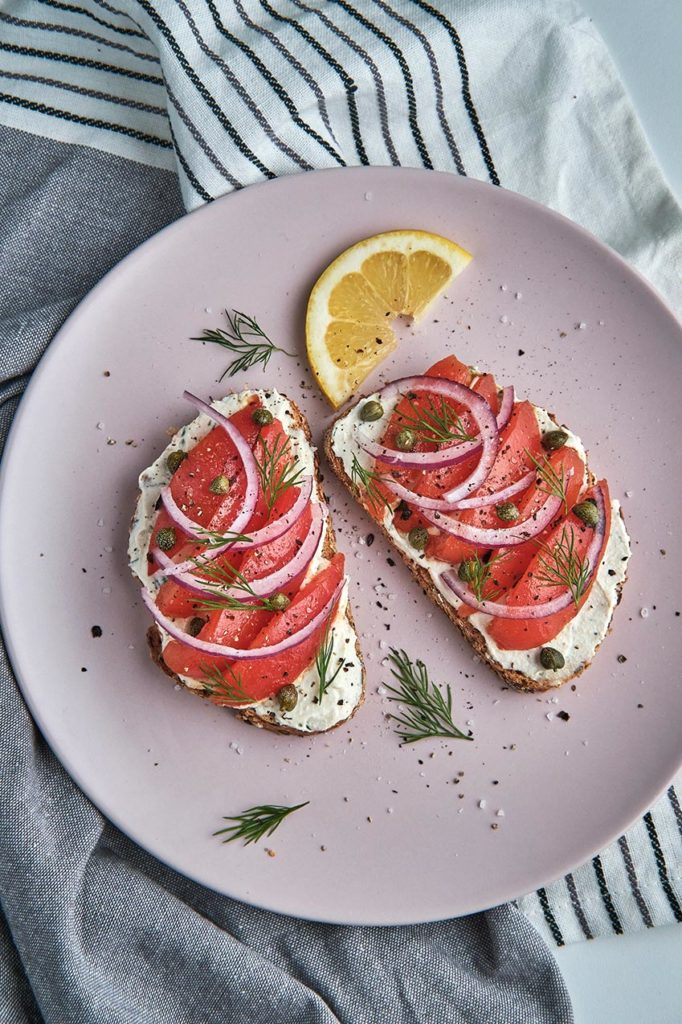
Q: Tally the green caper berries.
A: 15